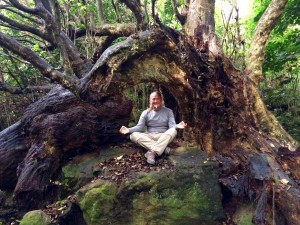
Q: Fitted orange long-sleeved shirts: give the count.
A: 0